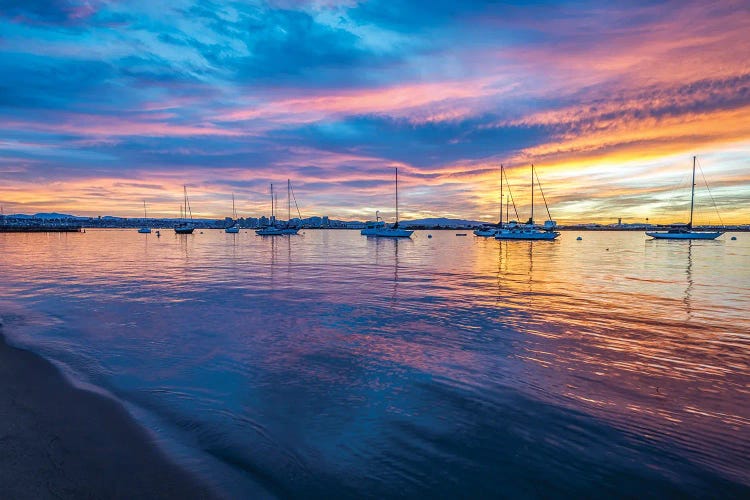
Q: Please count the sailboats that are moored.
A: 9